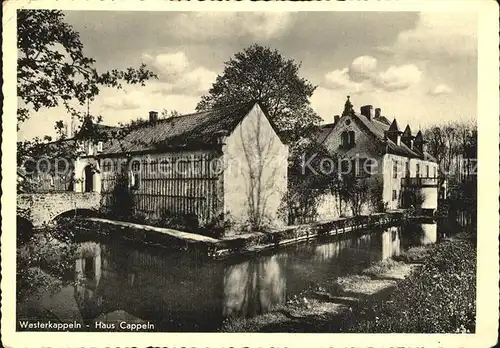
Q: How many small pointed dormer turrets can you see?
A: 3